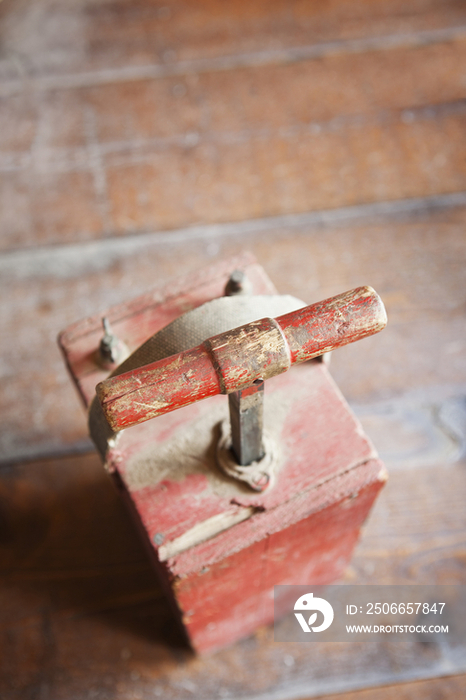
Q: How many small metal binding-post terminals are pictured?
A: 2